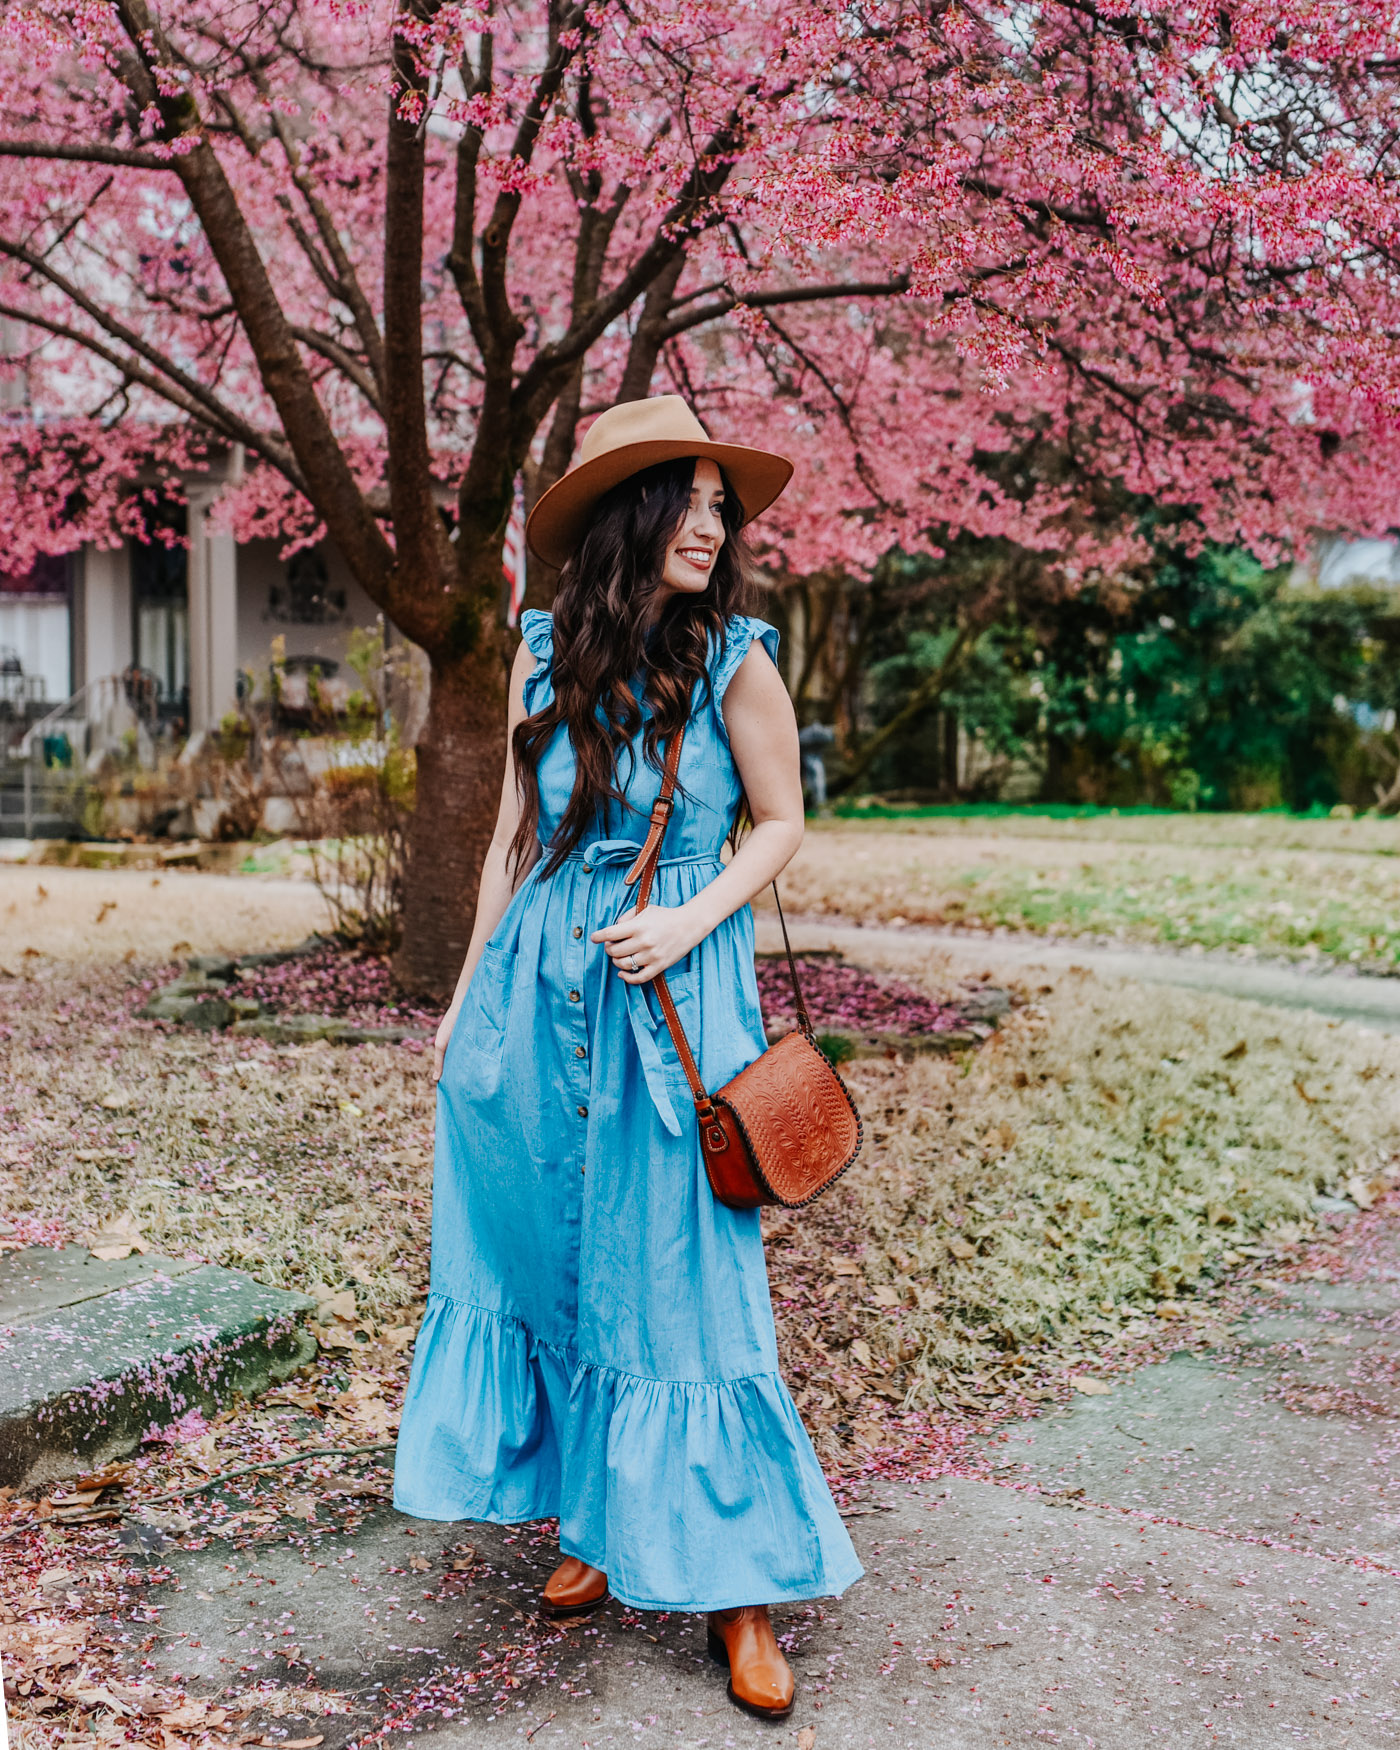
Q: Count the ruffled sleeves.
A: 2